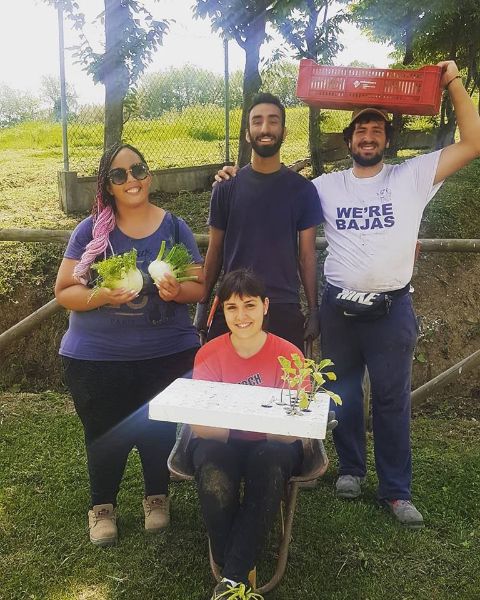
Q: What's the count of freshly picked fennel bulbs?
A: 2